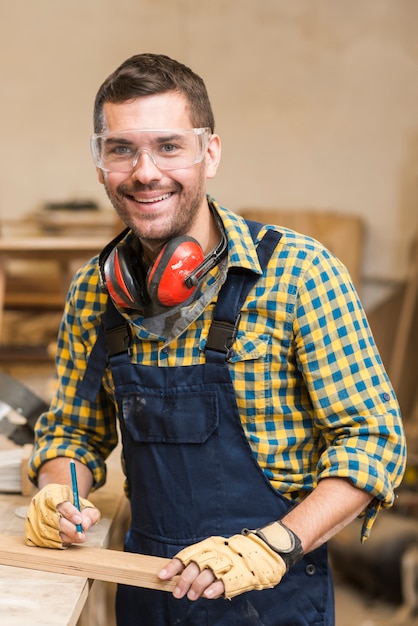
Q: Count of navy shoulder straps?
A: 2